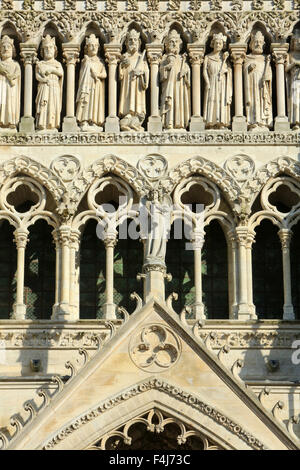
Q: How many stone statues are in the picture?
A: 9